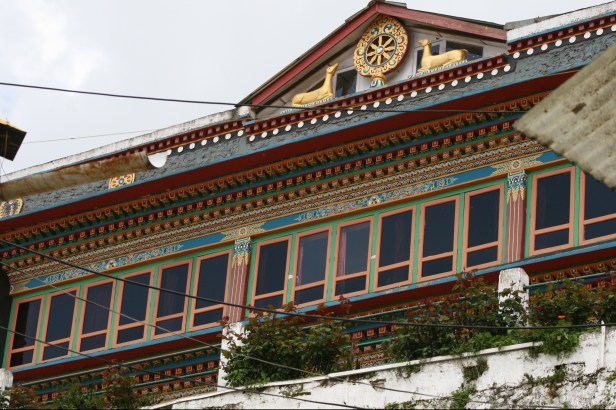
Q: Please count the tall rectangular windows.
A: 14